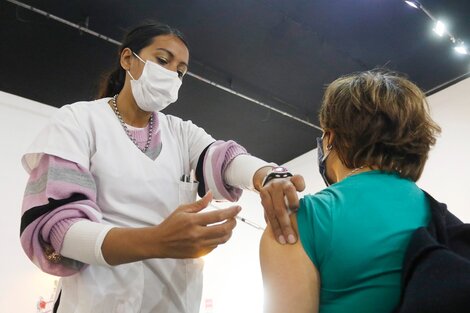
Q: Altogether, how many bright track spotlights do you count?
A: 3